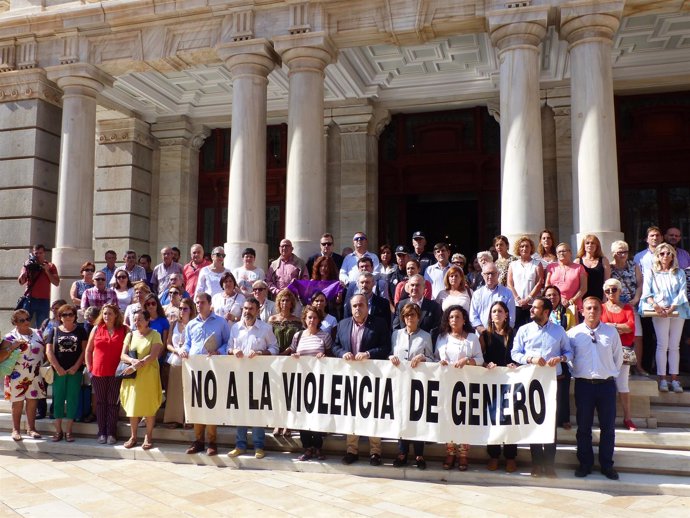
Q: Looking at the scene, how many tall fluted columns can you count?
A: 5